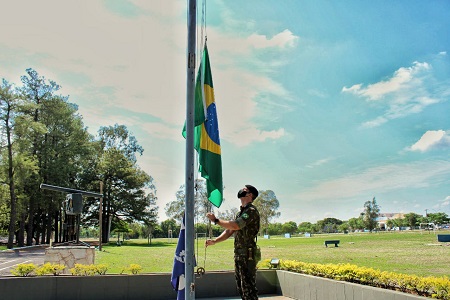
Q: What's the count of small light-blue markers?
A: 3